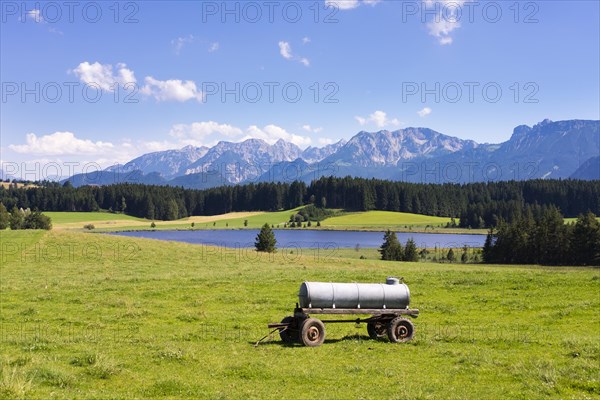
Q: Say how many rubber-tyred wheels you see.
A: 4